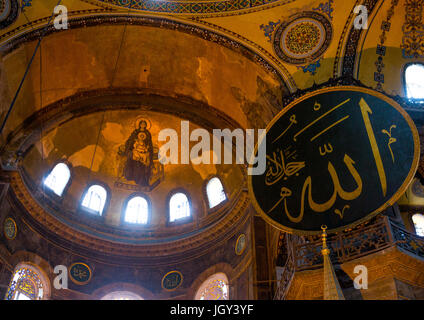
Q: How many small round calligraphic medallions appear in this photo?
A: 4